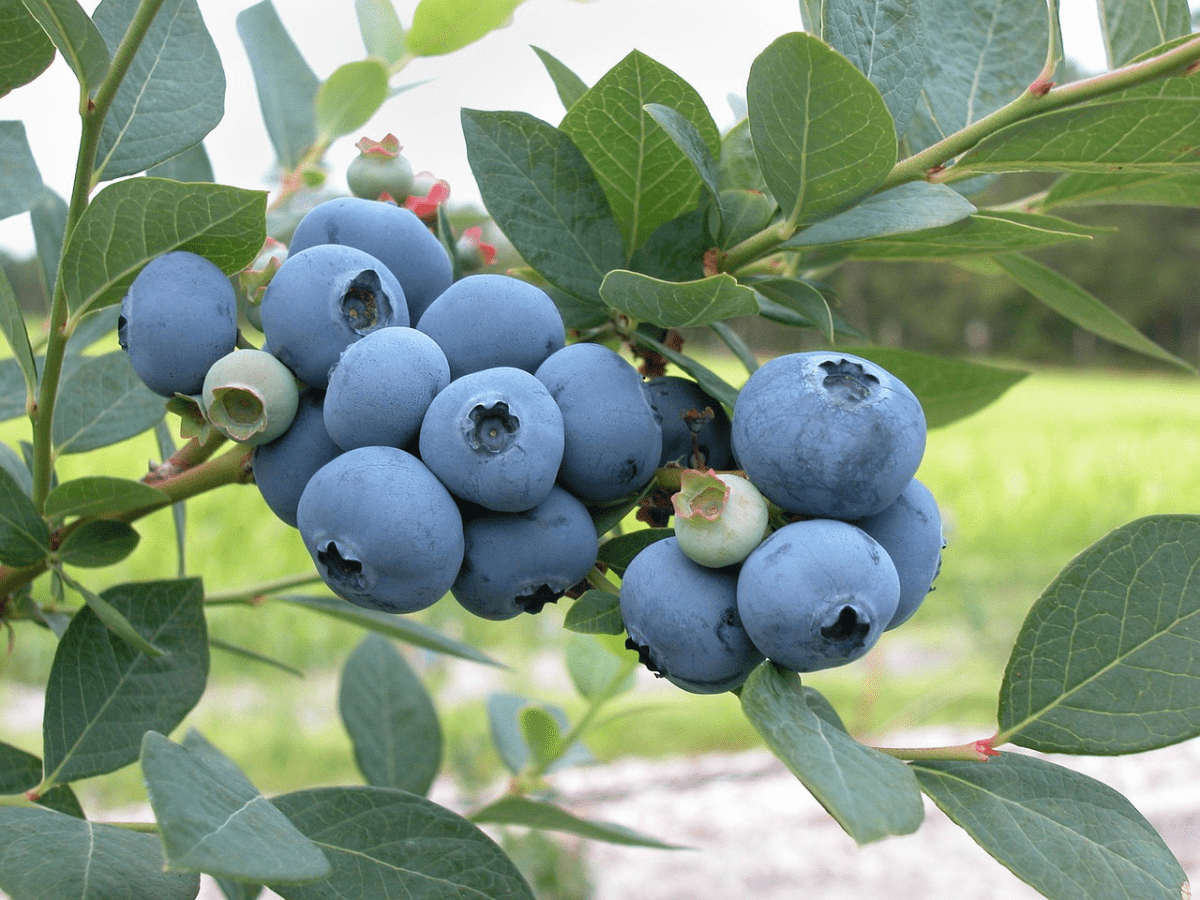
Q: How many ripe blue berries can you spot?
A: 15